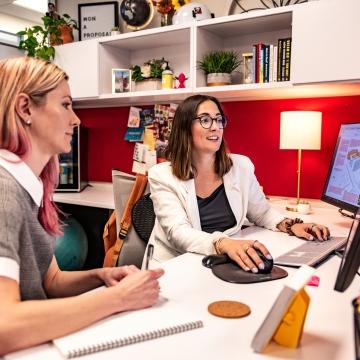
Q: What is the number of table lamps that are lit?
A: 1